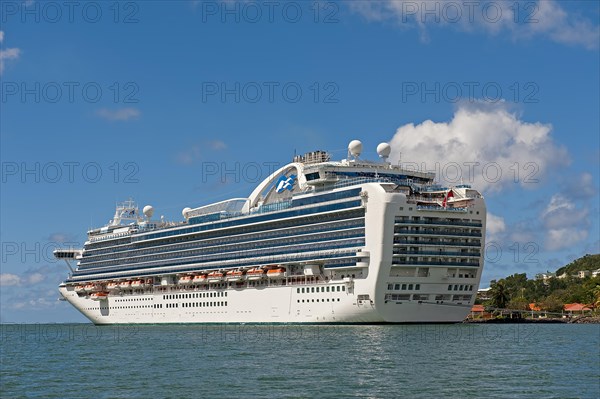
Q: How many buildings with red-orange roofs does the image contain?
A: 3